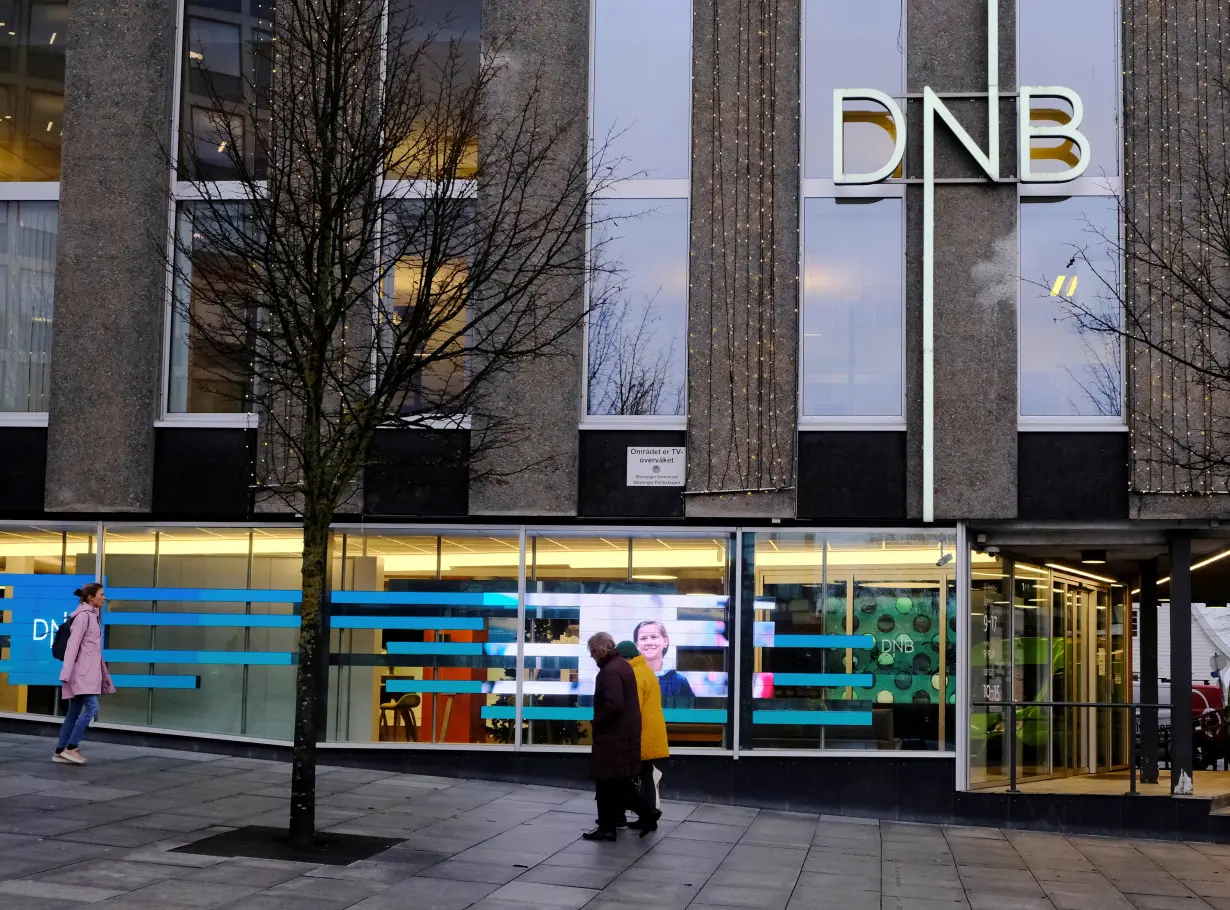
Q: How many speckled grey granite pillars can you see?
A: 6